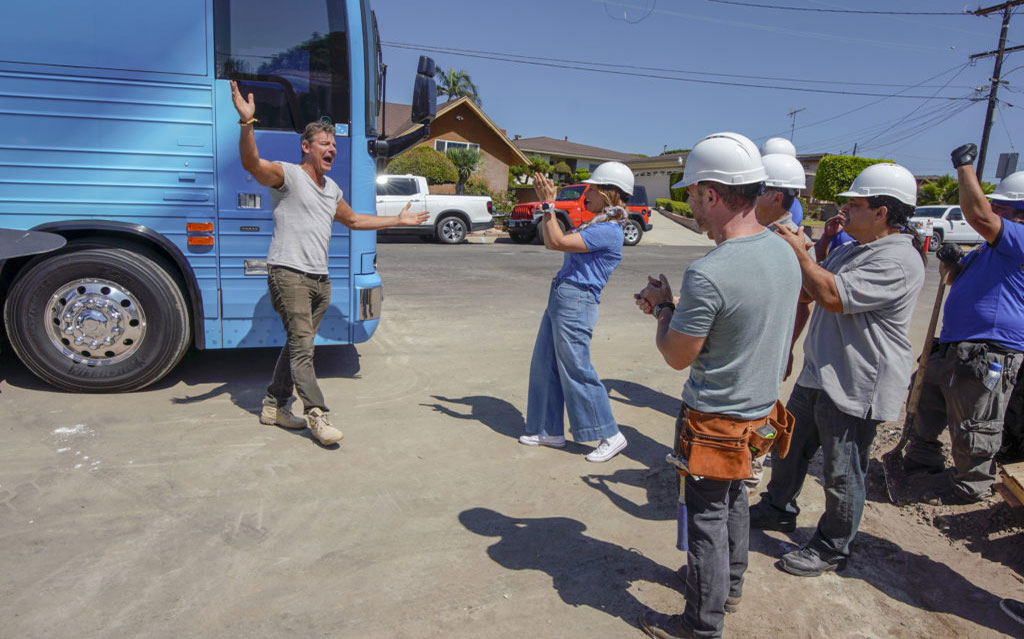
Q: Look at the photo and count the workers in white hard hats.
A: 6